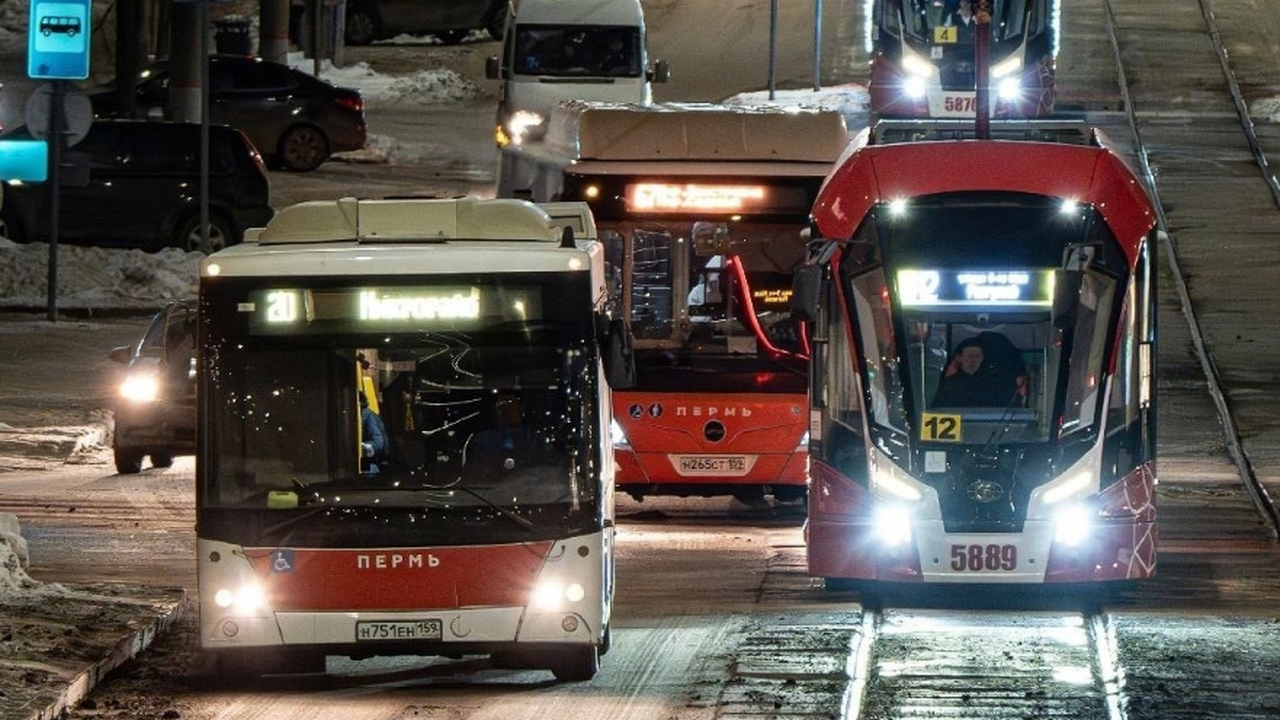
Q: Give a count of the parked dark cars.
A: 3